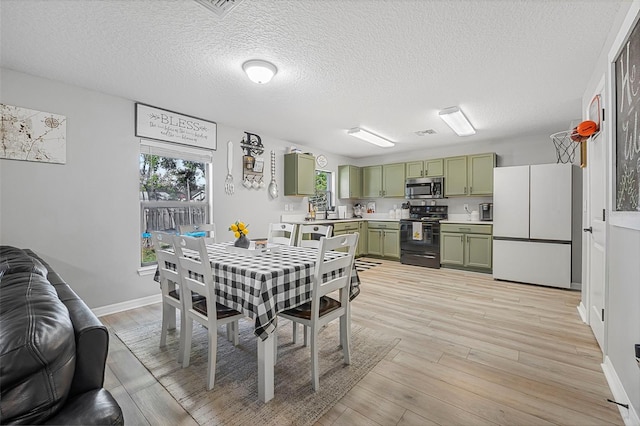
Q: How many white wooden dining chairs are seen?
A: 6